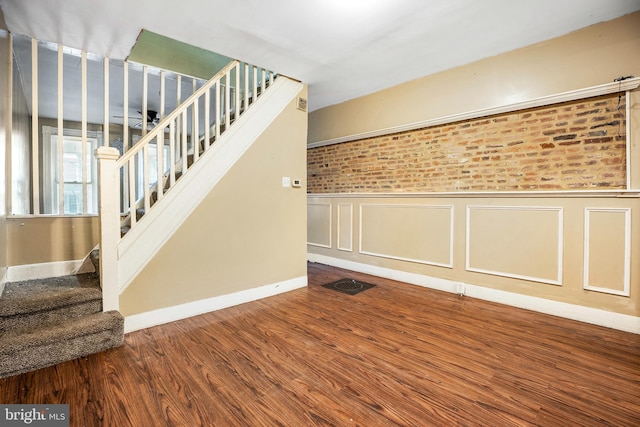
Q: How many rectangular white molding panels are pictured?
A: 5